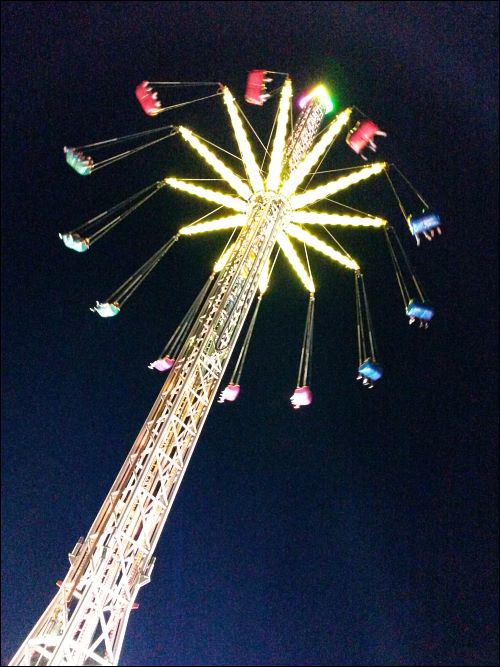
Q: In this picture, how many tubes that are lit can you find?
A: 12